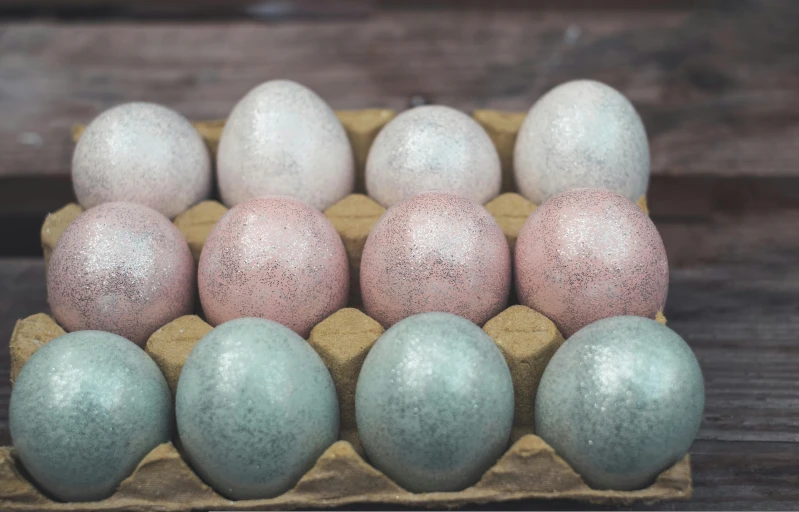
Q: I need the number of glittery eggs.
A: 12